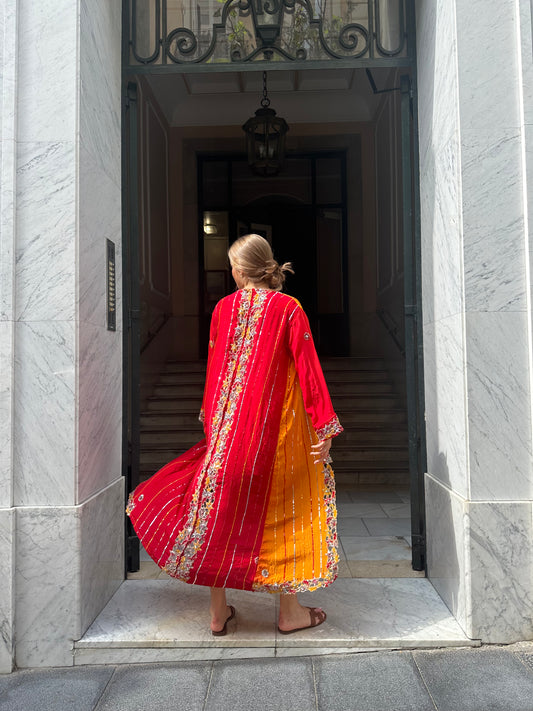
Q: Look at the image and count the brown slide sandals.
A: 2